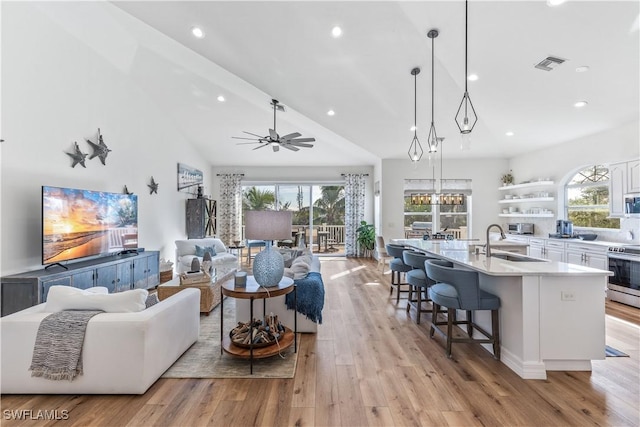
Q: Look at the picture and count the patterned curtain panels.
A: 2